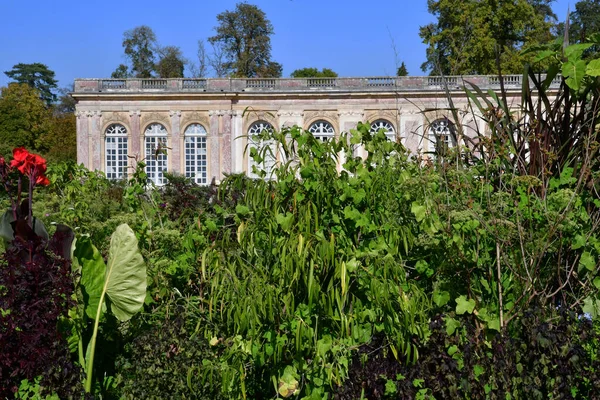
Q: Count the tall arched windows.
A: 7